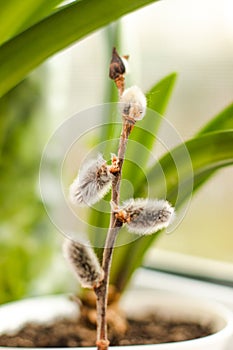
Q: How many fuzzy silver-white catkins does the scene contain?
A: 4